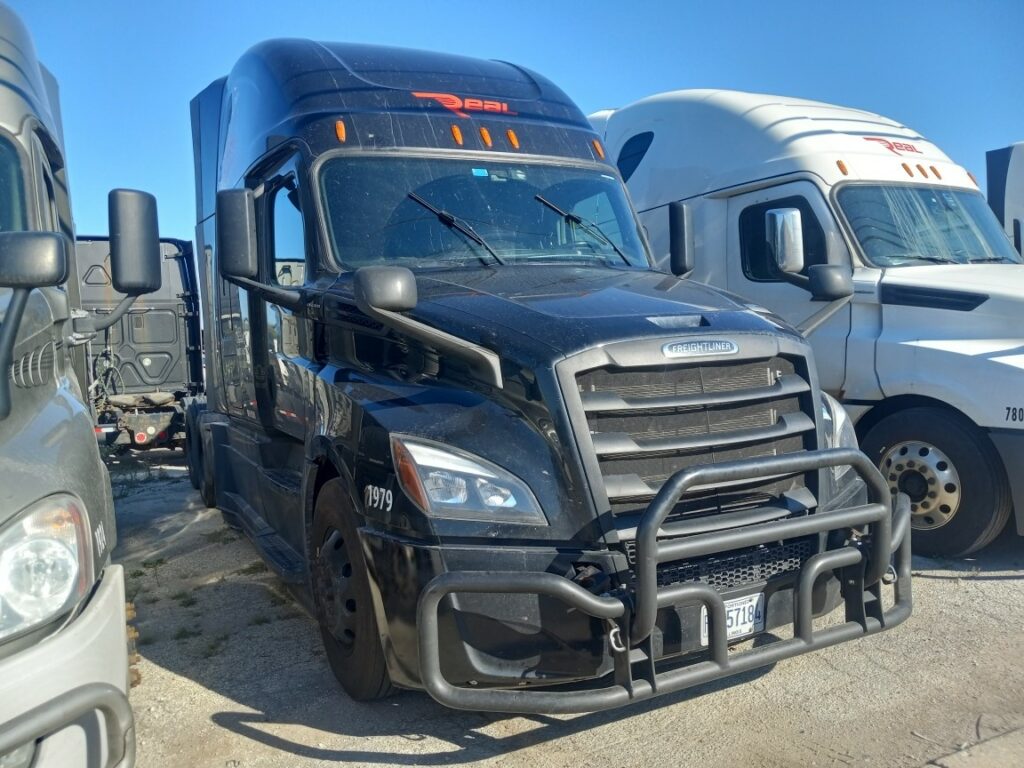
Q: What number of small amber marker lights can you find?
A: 10